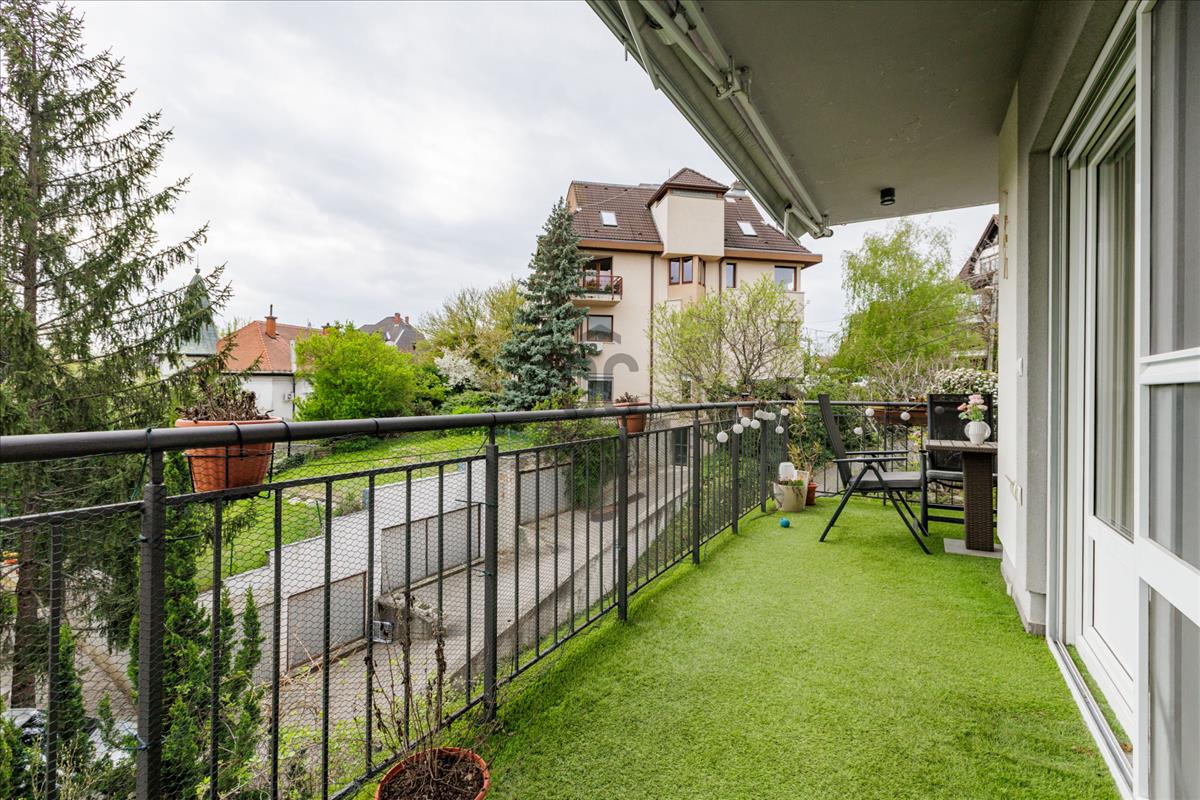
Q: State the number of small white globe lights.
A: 12